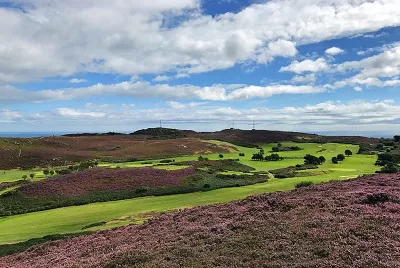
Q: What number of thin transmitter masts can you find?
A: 3